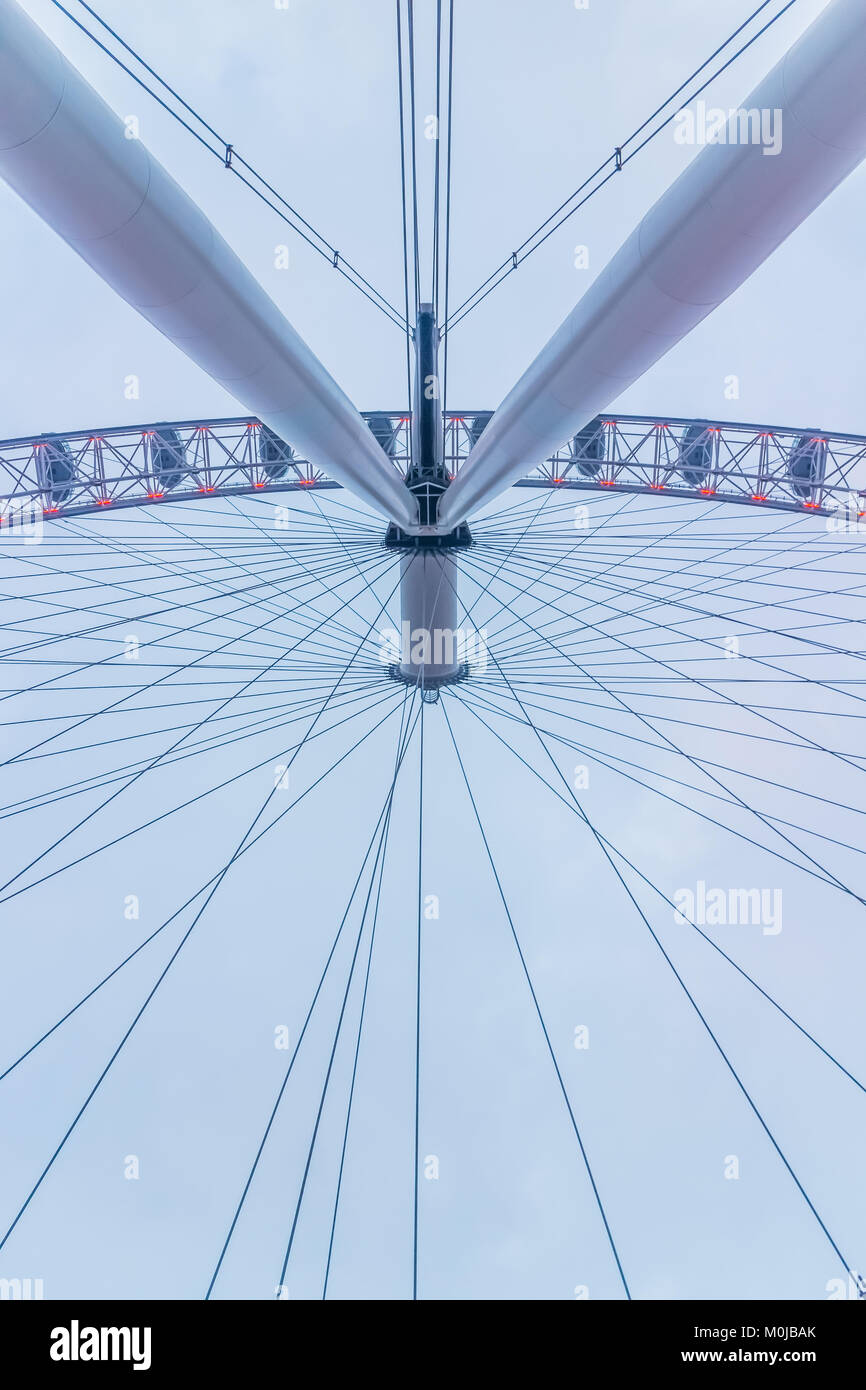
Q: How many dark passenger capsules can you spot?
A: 8